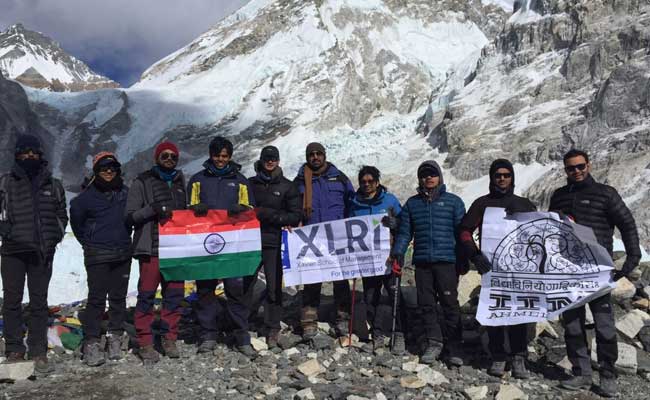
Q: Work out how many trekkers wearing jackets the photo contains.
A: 10